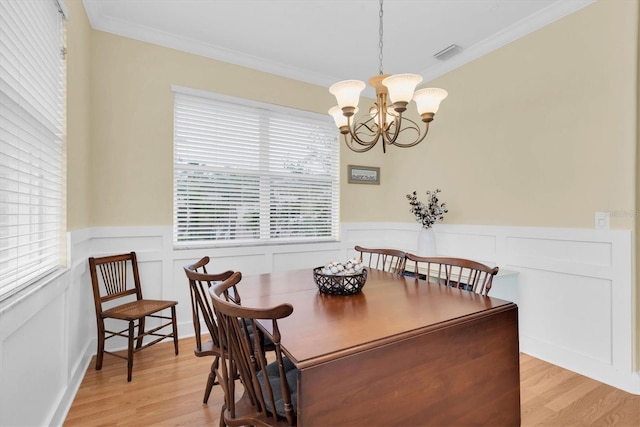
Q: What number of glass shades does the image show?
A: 5